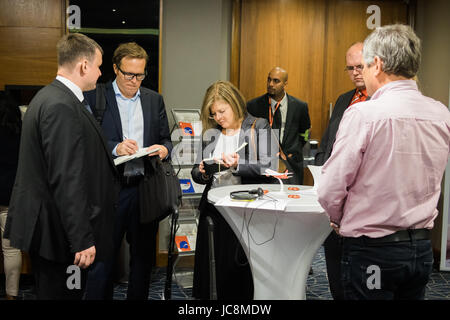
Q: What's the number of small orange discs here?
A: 3